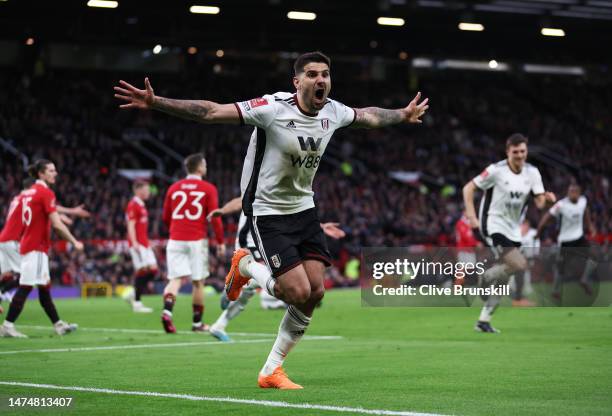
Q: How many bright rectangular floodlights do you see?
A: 6